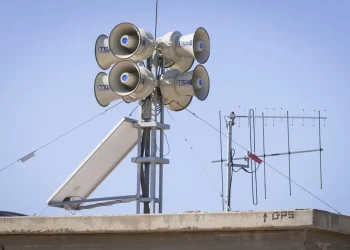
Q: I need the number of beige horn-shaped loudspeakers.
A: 8